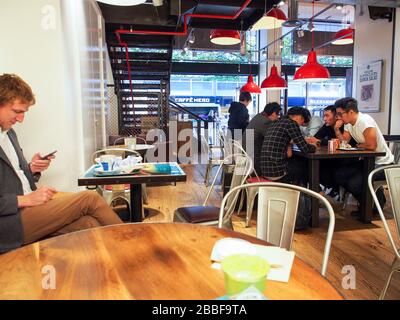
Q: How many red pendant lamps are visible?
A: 6